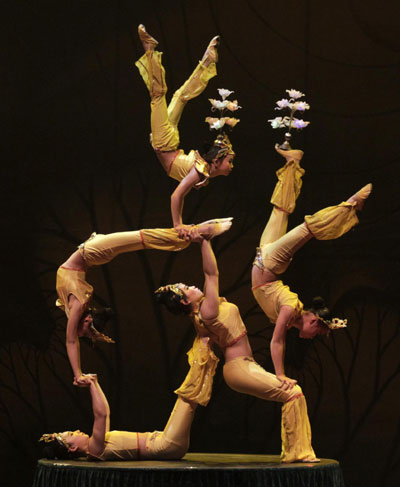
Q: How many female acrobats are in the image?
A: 5